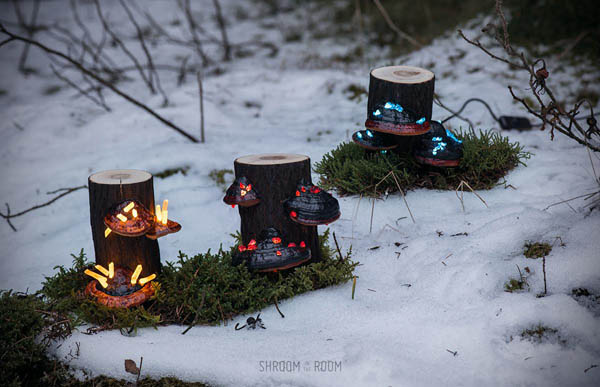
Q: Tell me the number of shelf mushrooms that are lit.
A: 9